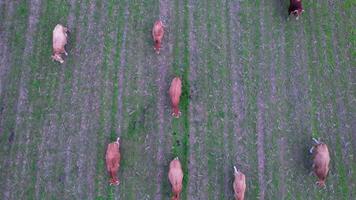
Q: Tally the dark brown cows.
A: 1